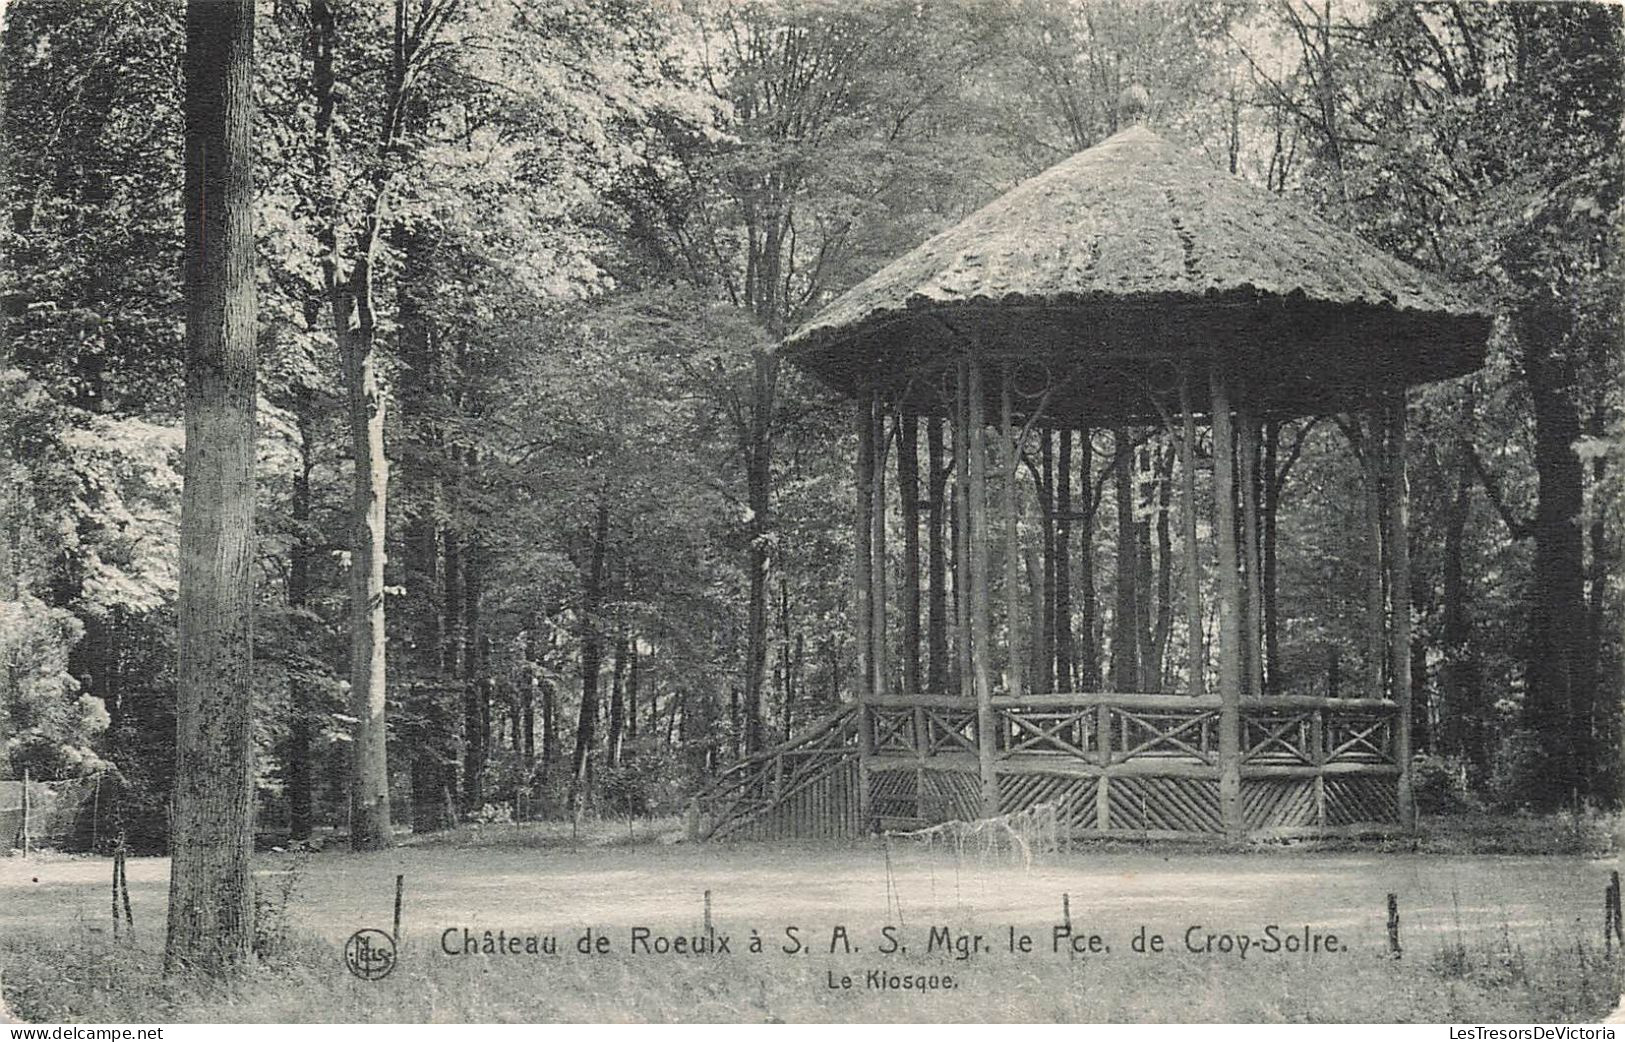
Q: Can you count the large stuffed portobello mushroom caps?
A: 0